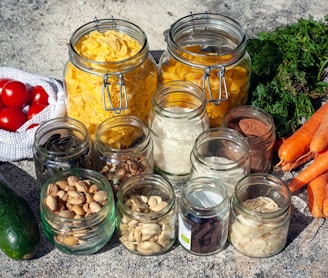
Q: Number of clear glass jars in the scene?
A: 11